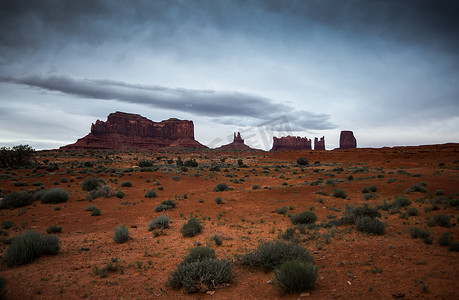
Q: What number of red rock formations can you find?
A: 5